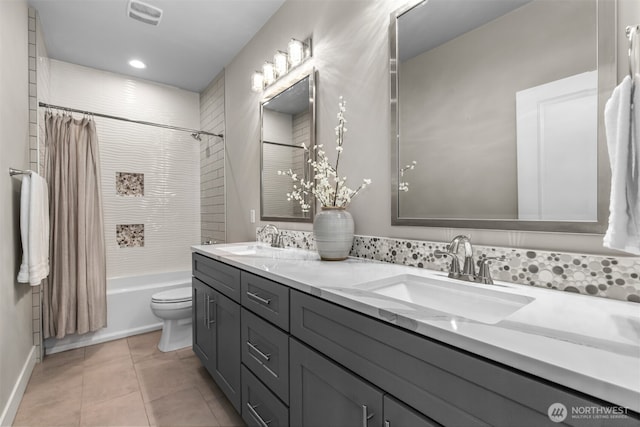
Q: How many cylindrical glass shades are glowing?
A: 4